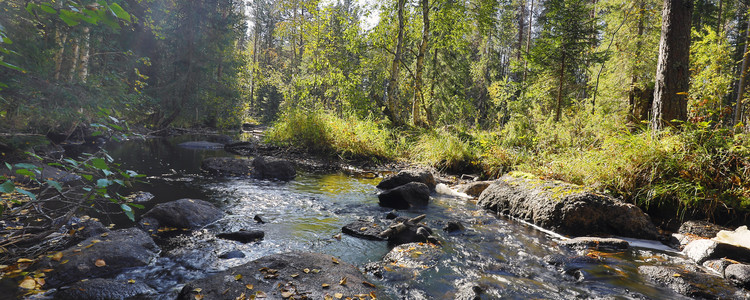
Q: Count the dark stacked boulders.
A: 2